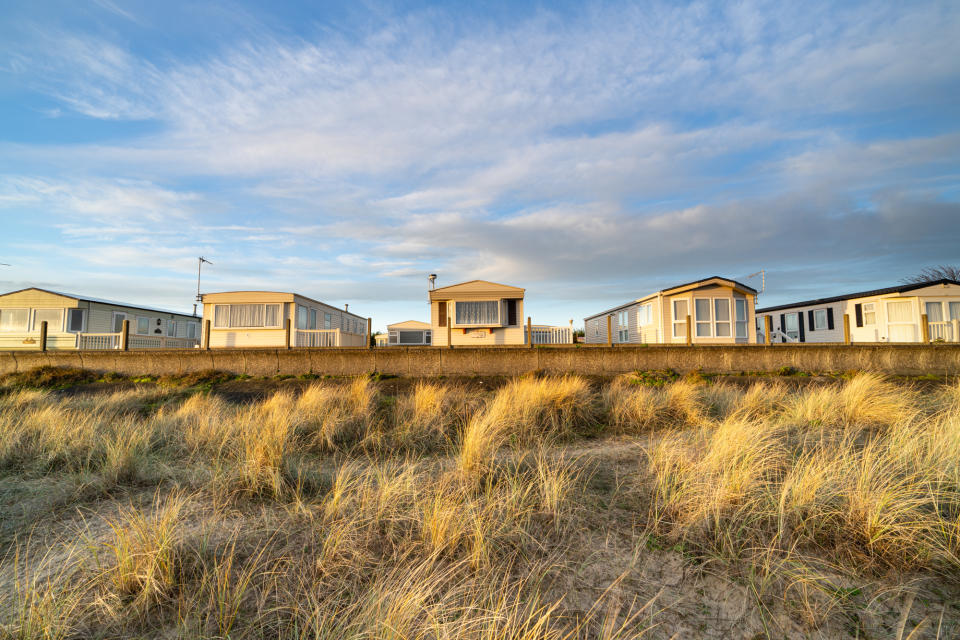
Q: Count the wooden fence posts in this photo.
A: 12